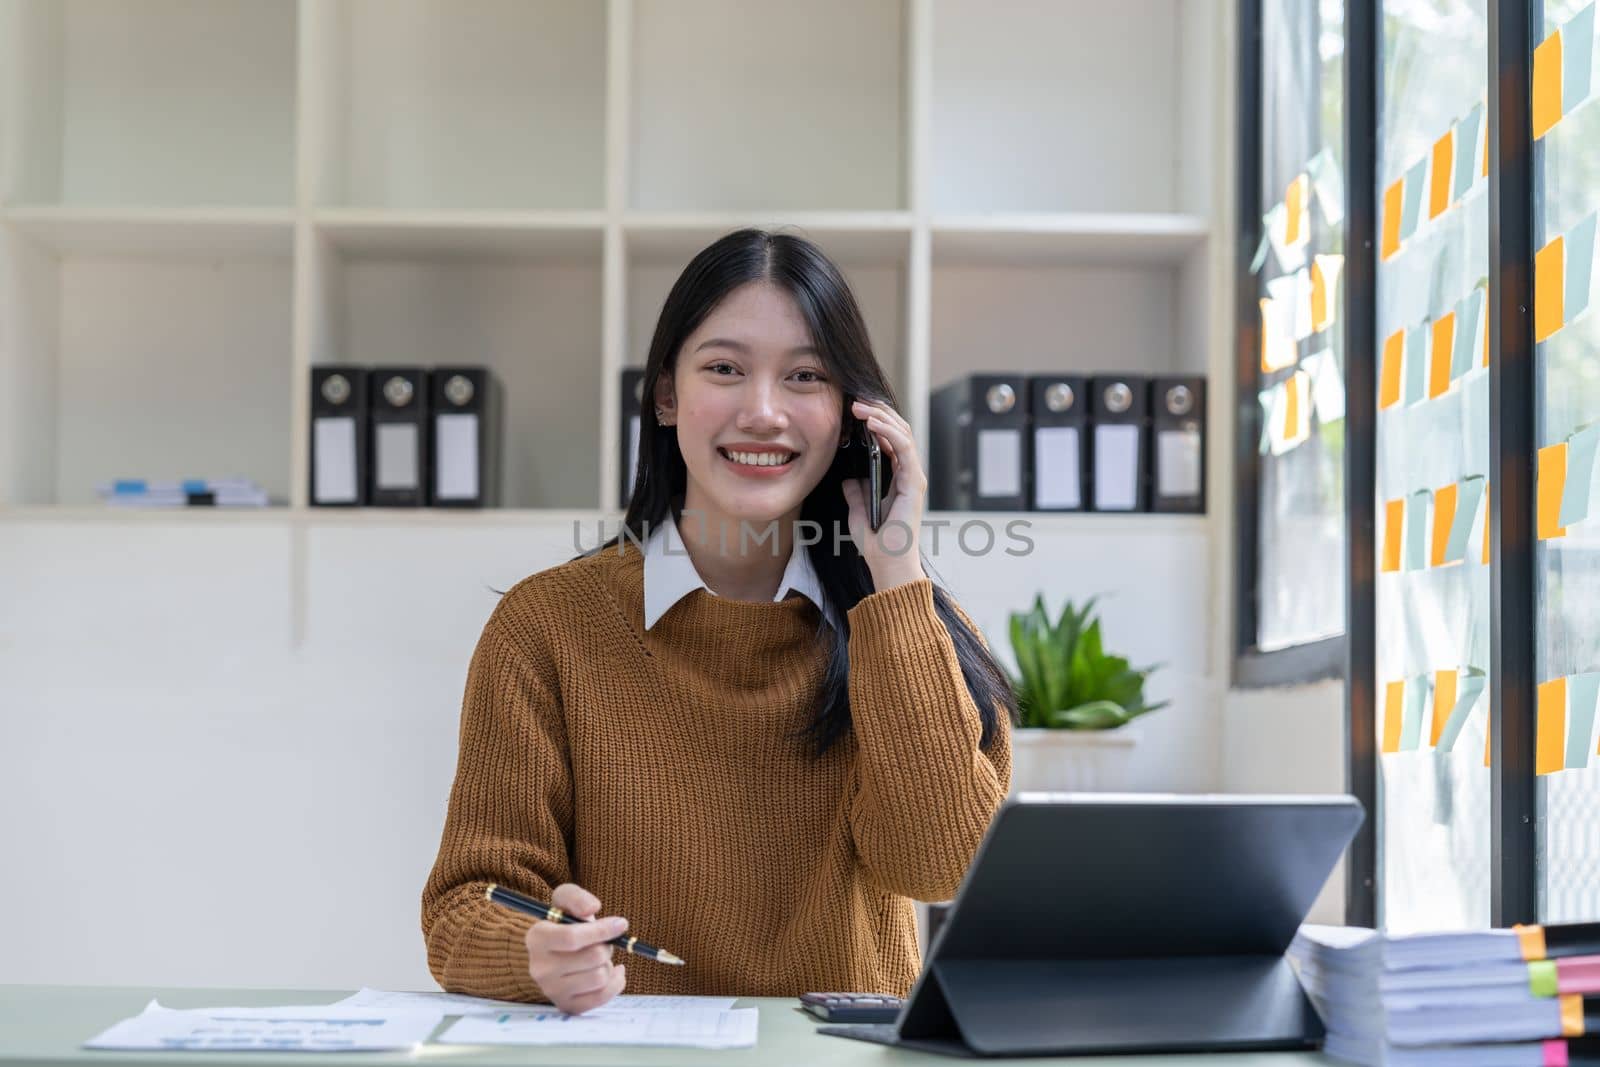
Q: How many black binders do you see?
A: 8